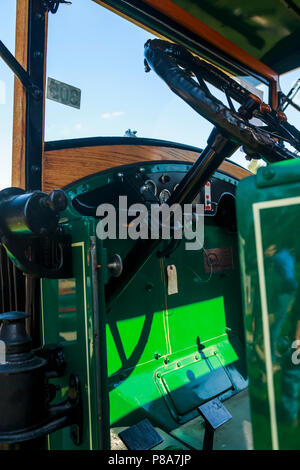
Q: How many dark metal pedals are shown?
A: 2